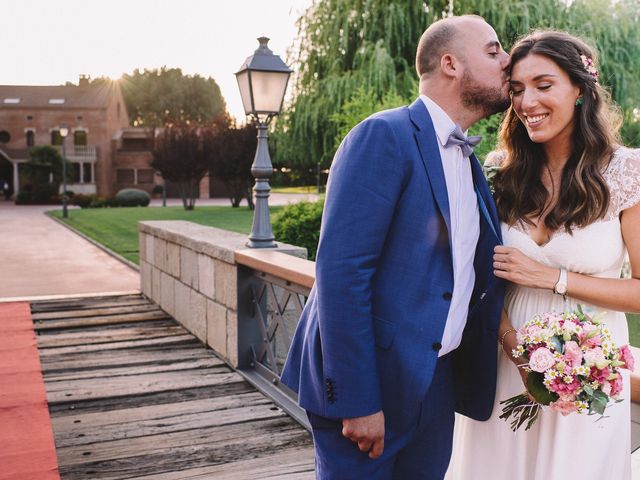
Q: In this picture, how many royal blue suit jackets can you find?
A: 1